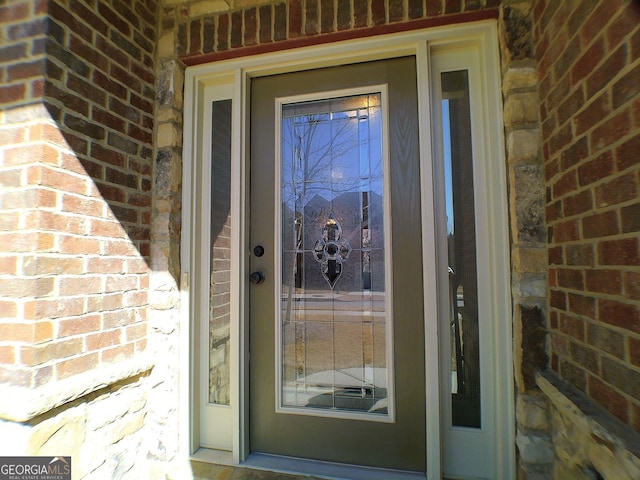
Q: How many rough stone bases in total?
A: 2